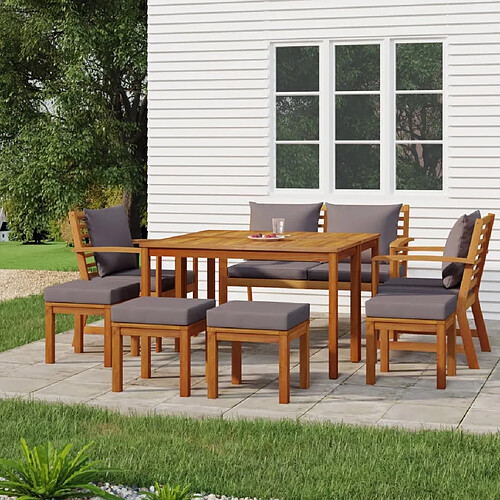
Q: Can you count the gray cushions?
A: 12